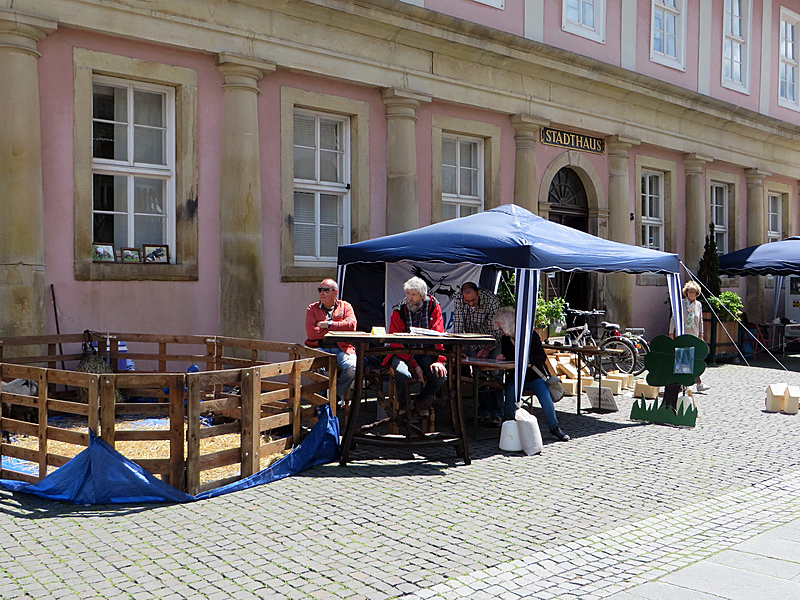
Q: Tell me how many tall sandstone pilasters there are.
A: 7